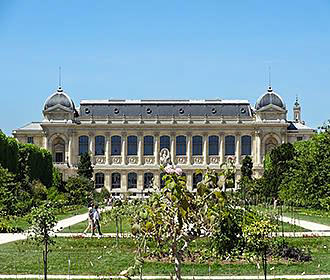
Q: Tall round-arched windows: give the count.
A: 11